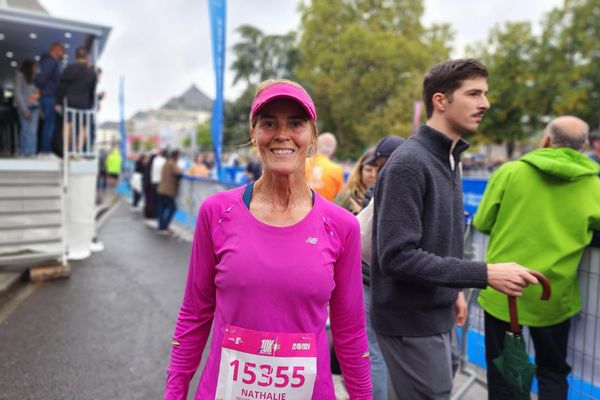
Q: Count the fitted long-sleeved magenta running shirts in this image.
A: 1